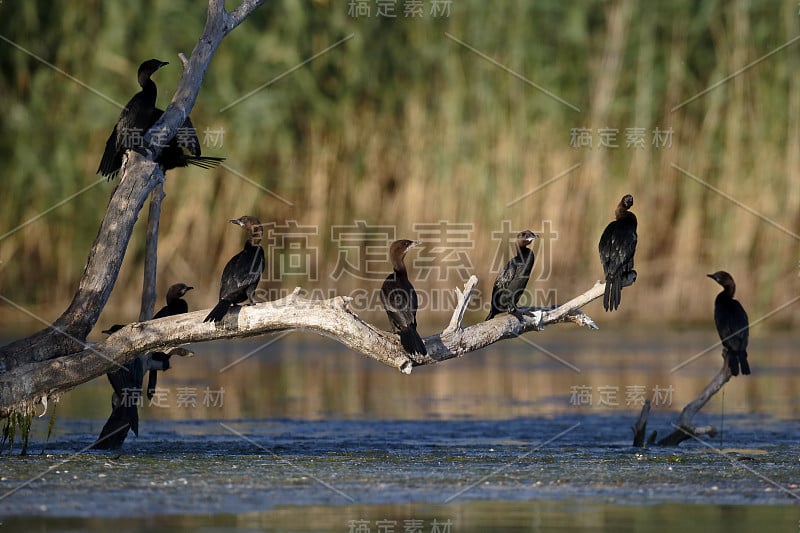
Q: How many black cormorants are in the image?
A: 9